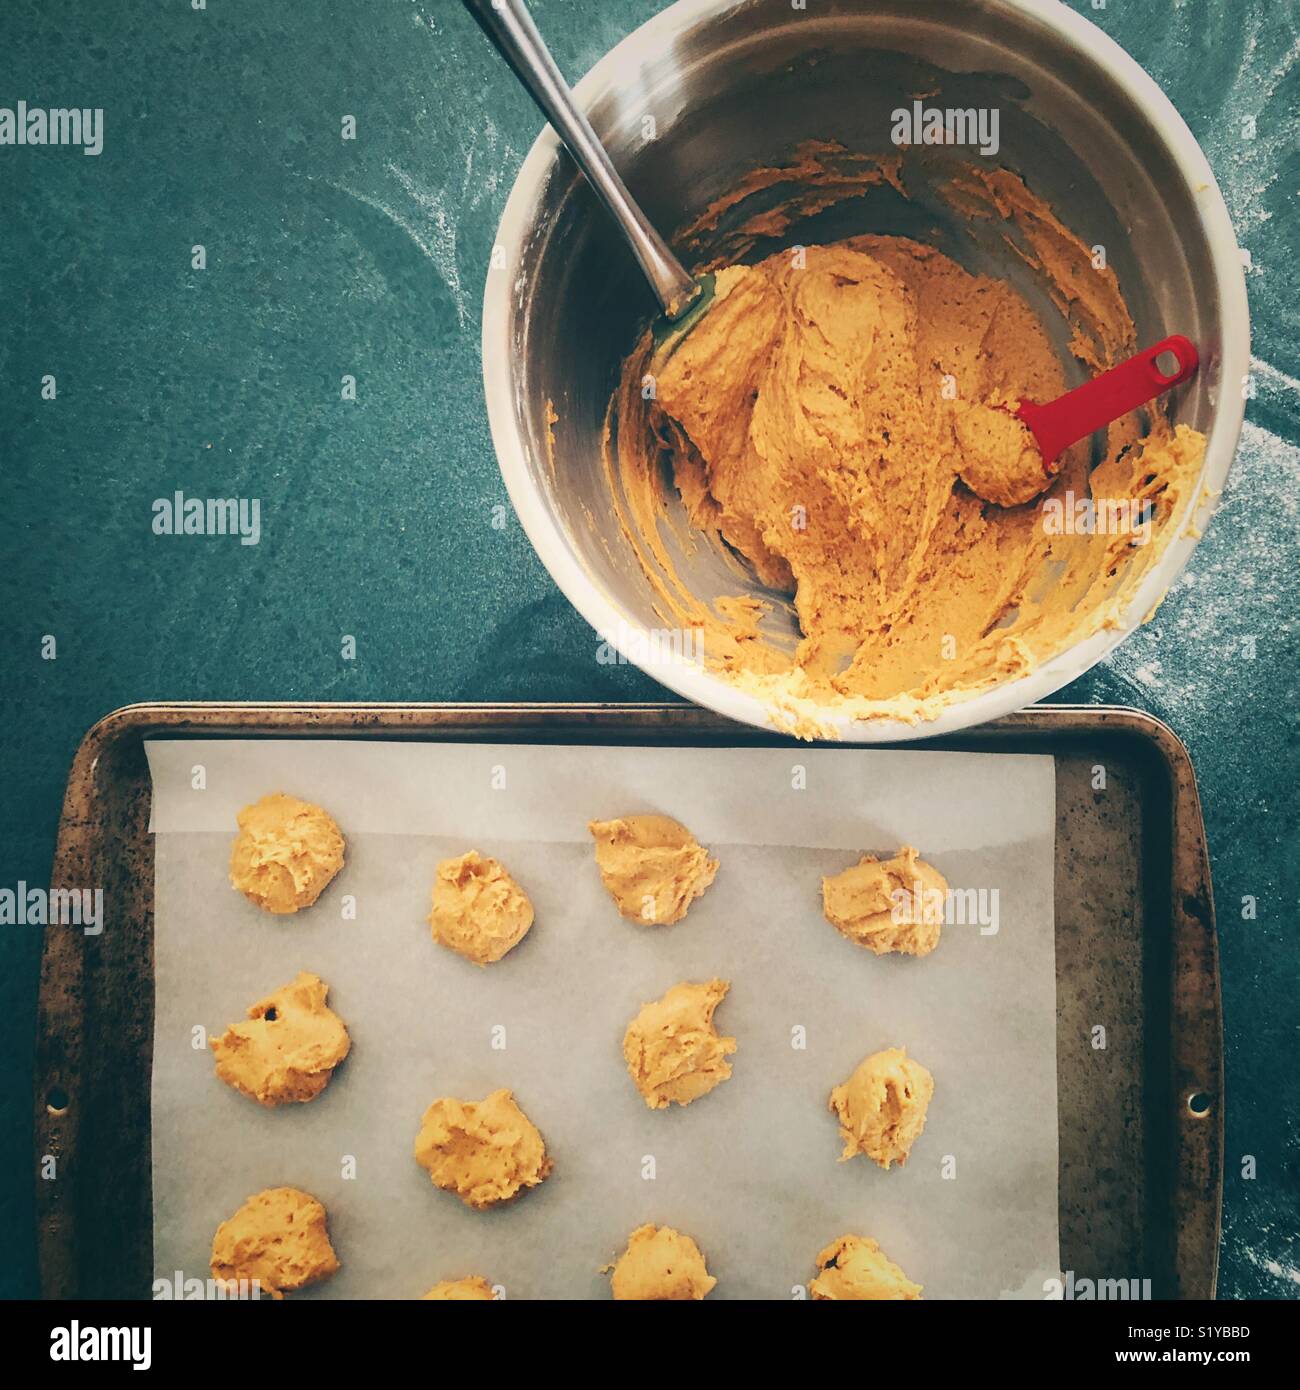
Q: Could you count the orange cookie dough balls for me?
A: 12